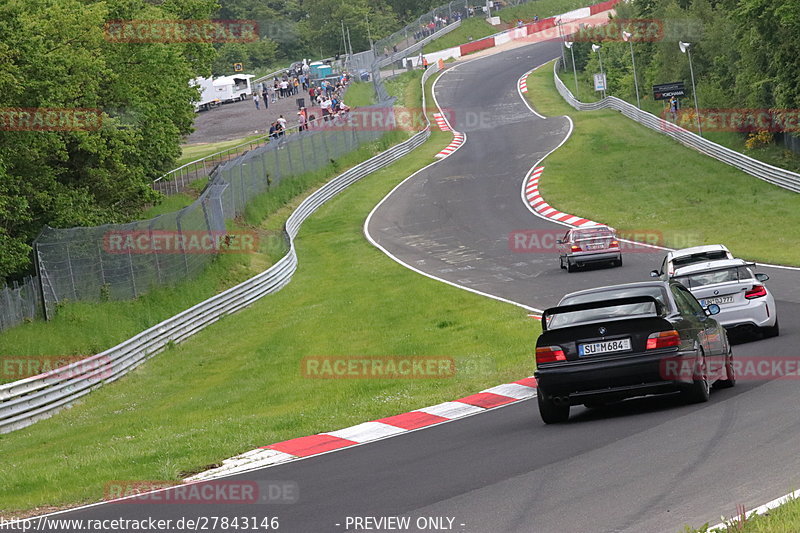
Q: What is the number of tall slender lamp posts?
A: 5